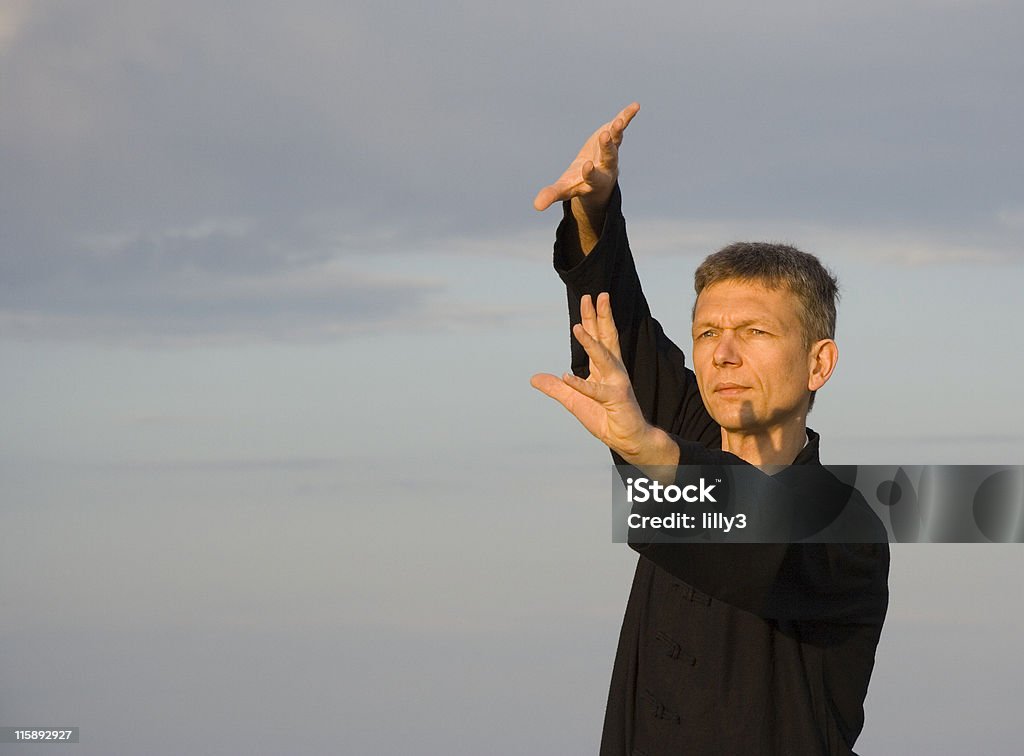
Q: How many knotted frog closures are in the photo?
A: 3